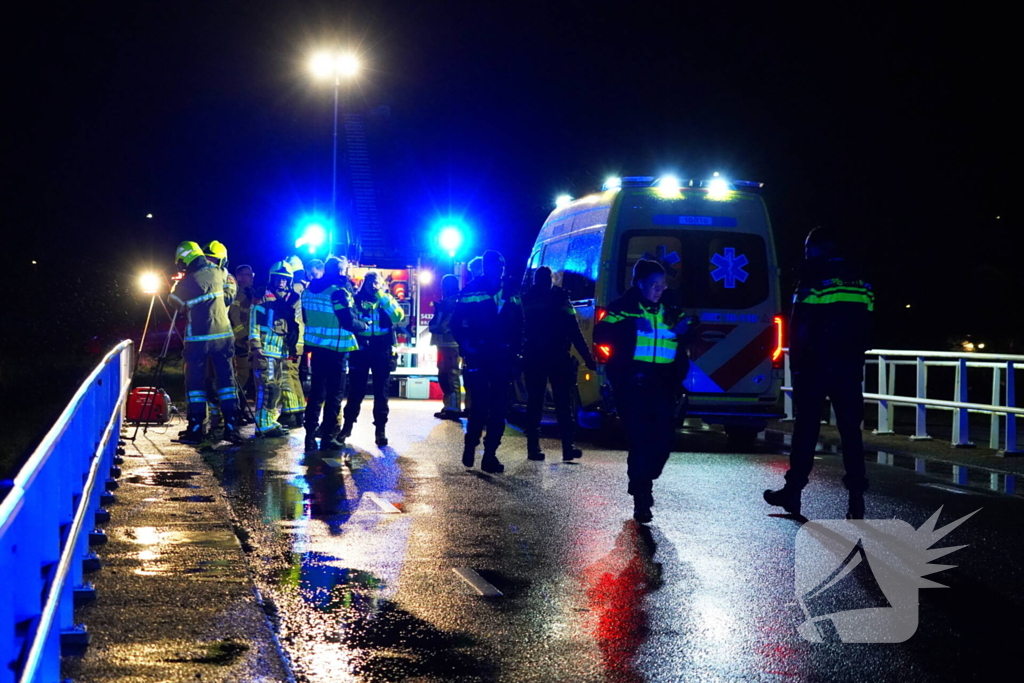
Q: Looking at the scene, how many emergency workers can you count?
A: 14